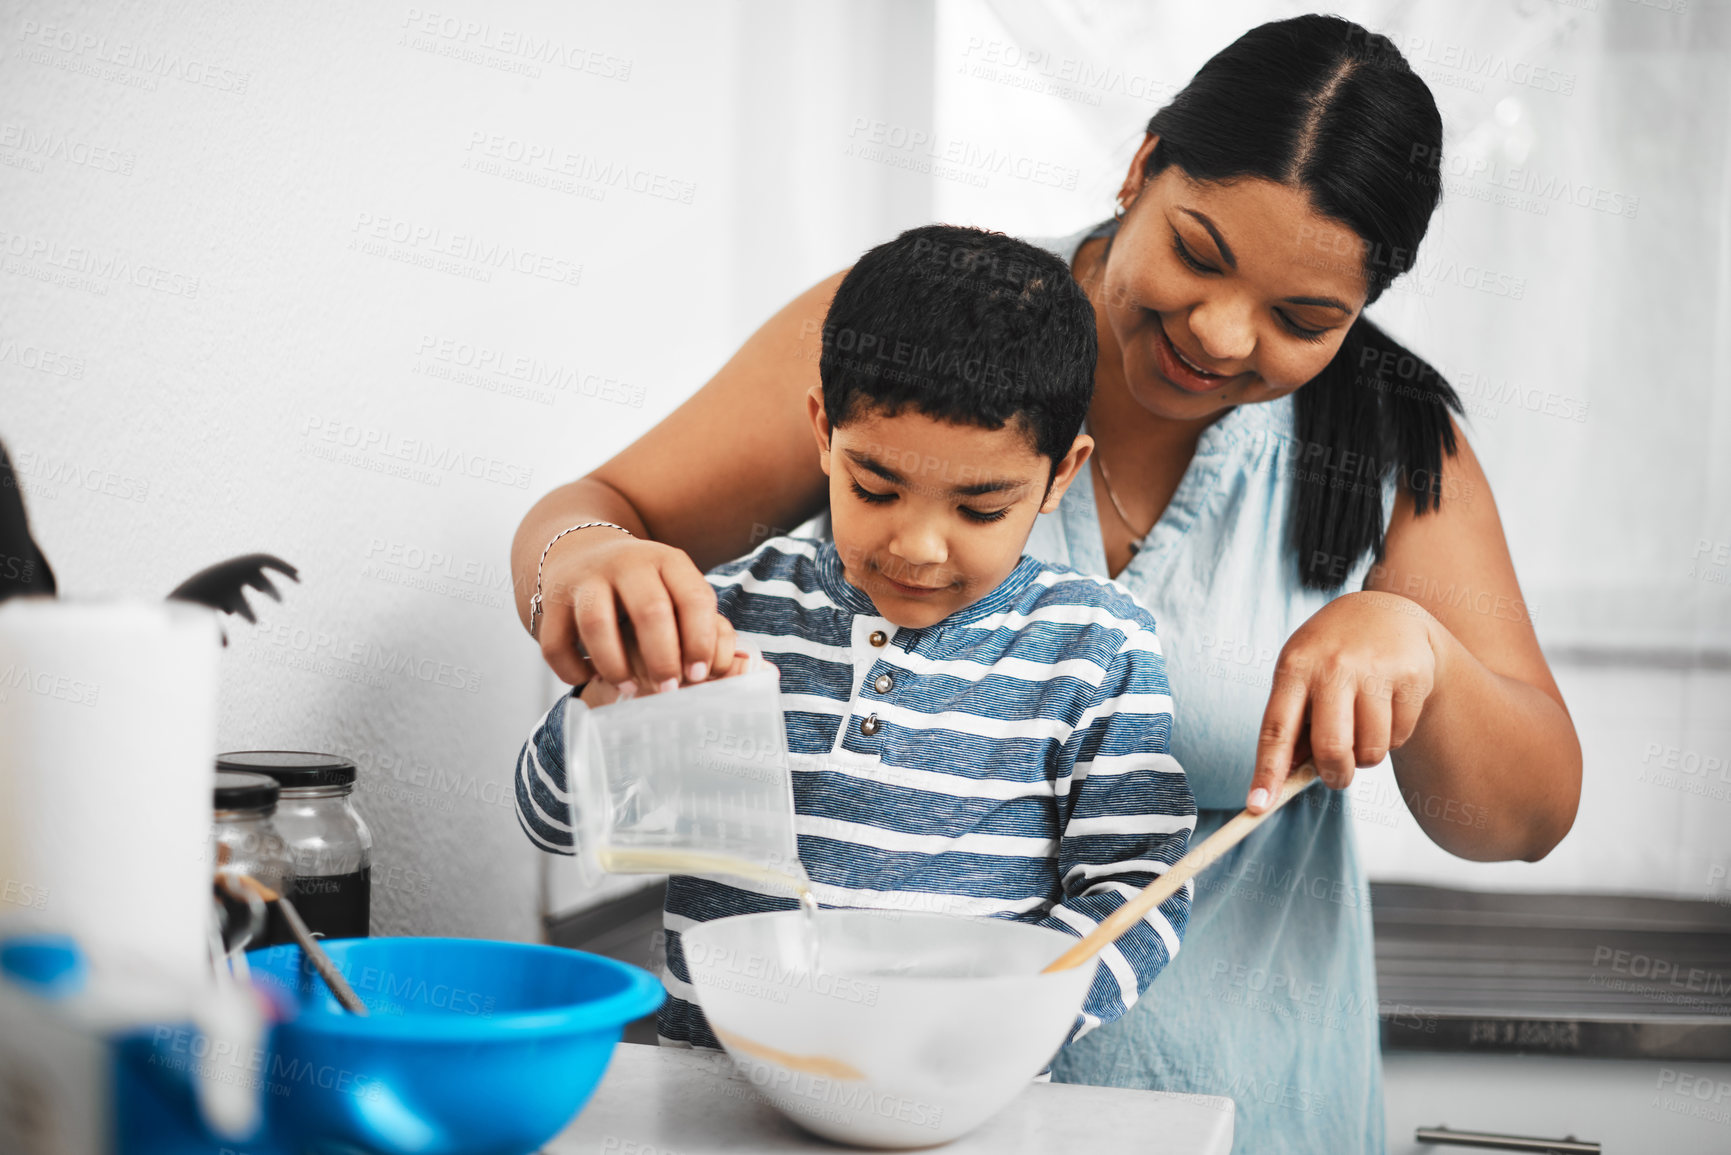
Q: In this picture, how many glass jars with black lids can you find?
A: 2